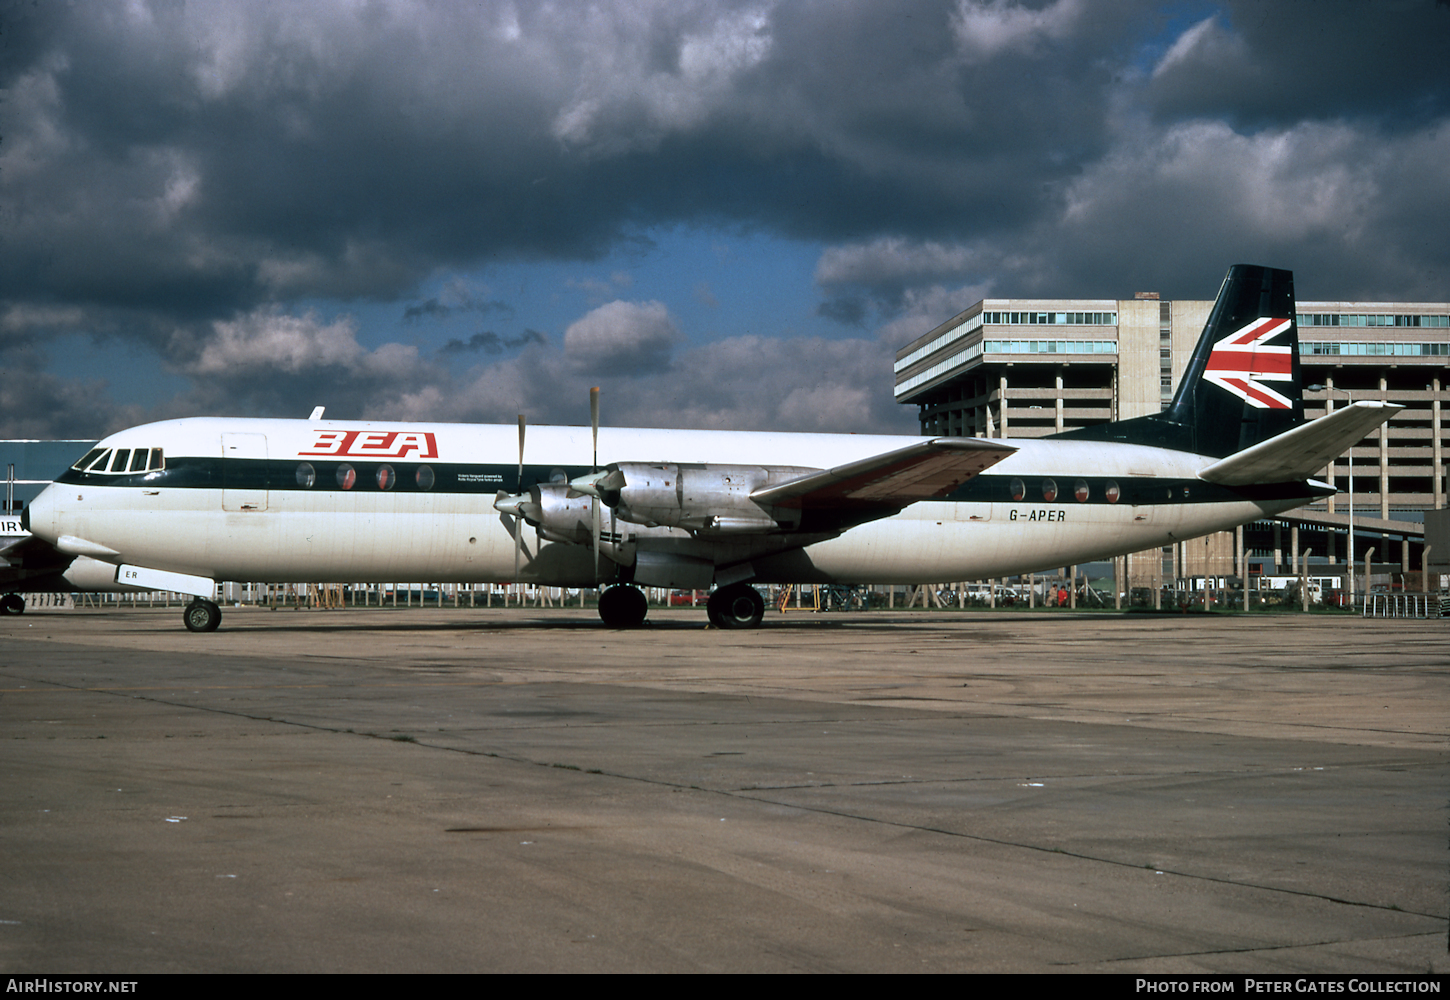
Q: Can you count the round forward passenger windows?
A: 4